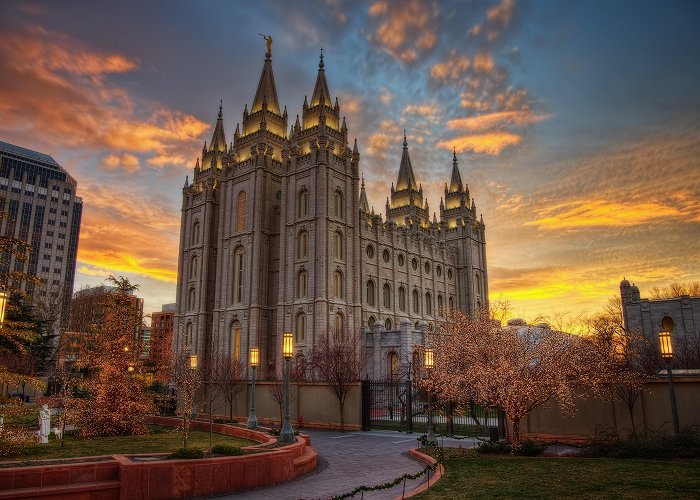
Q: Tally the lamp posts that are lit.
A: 6